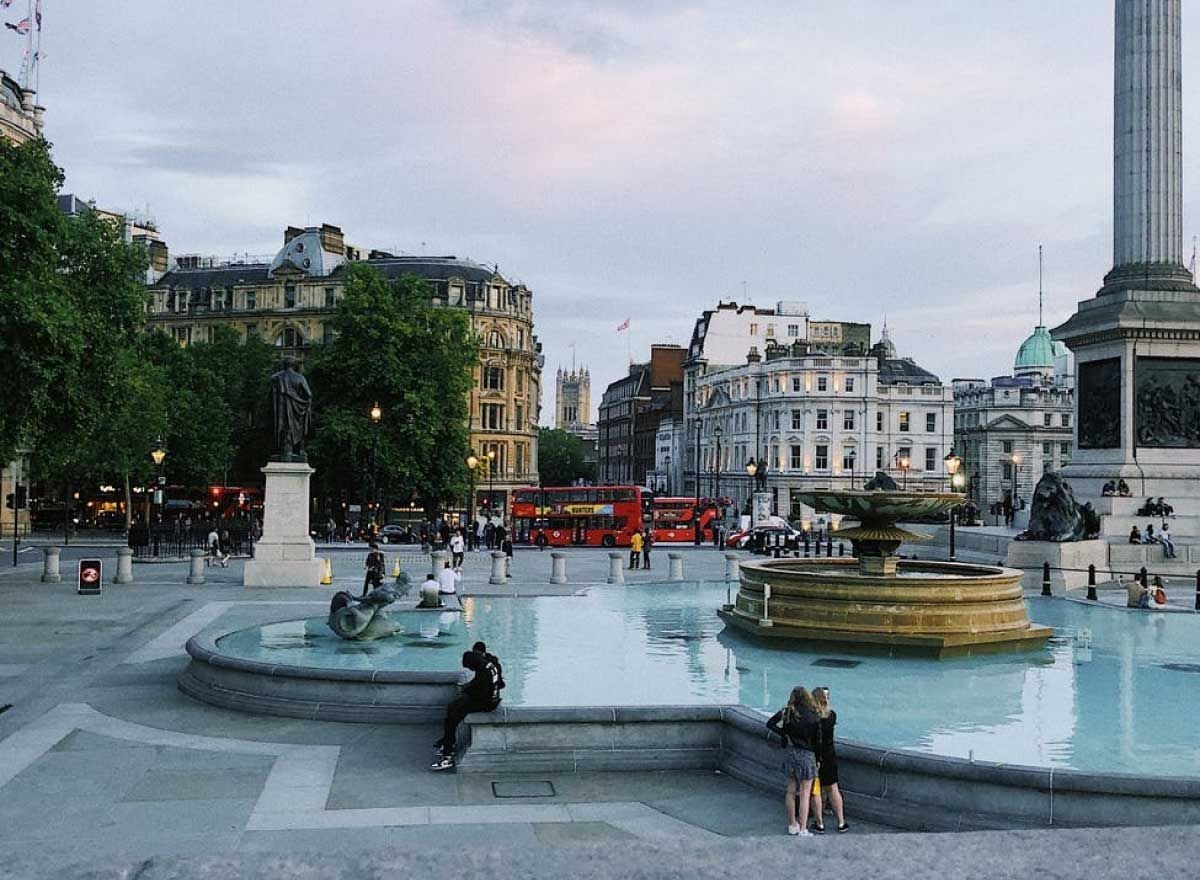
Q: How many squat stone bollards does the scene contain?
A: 9